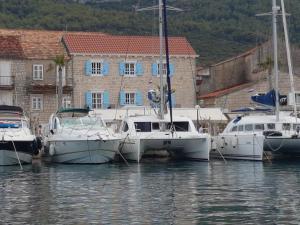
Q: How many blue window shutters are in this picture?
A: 11